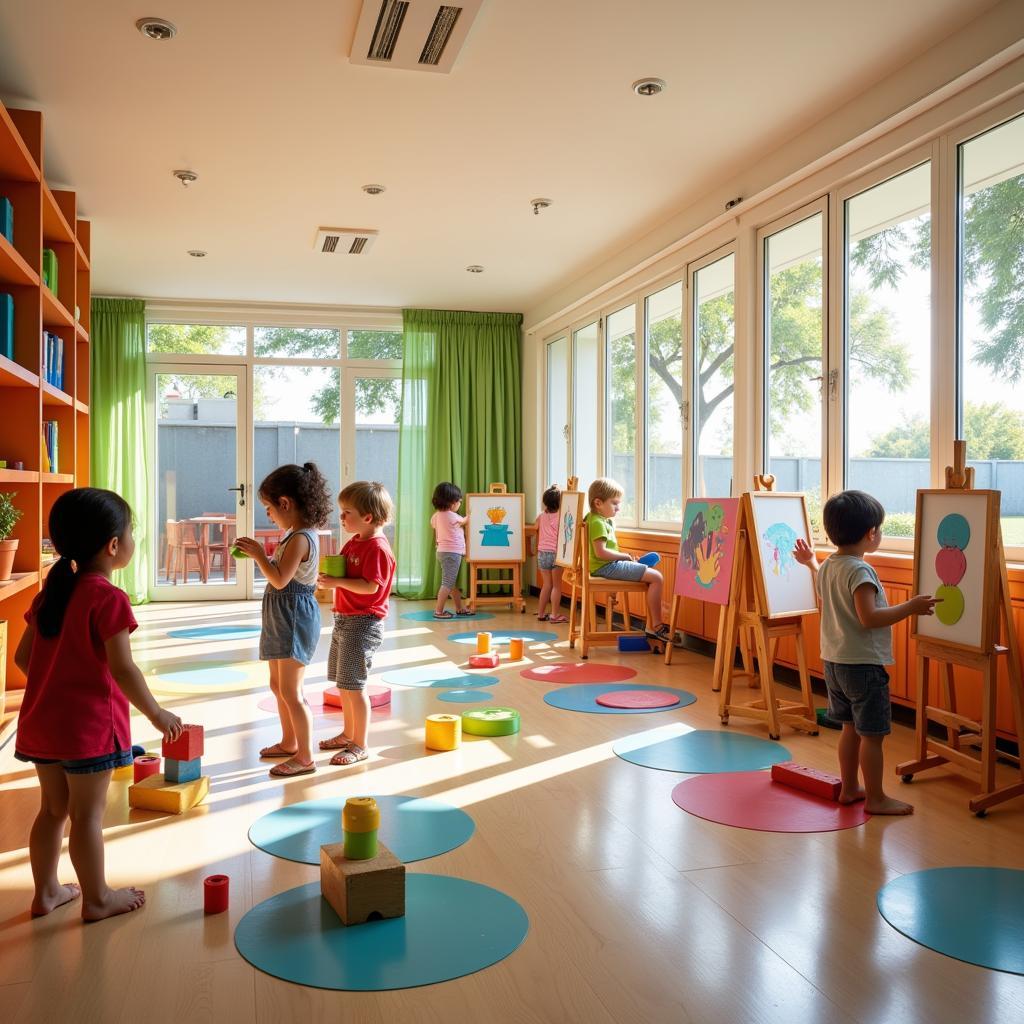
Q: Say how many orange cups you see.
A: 2